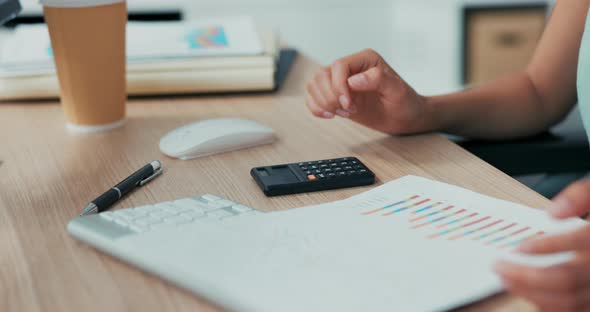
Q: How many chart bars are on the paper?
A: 11